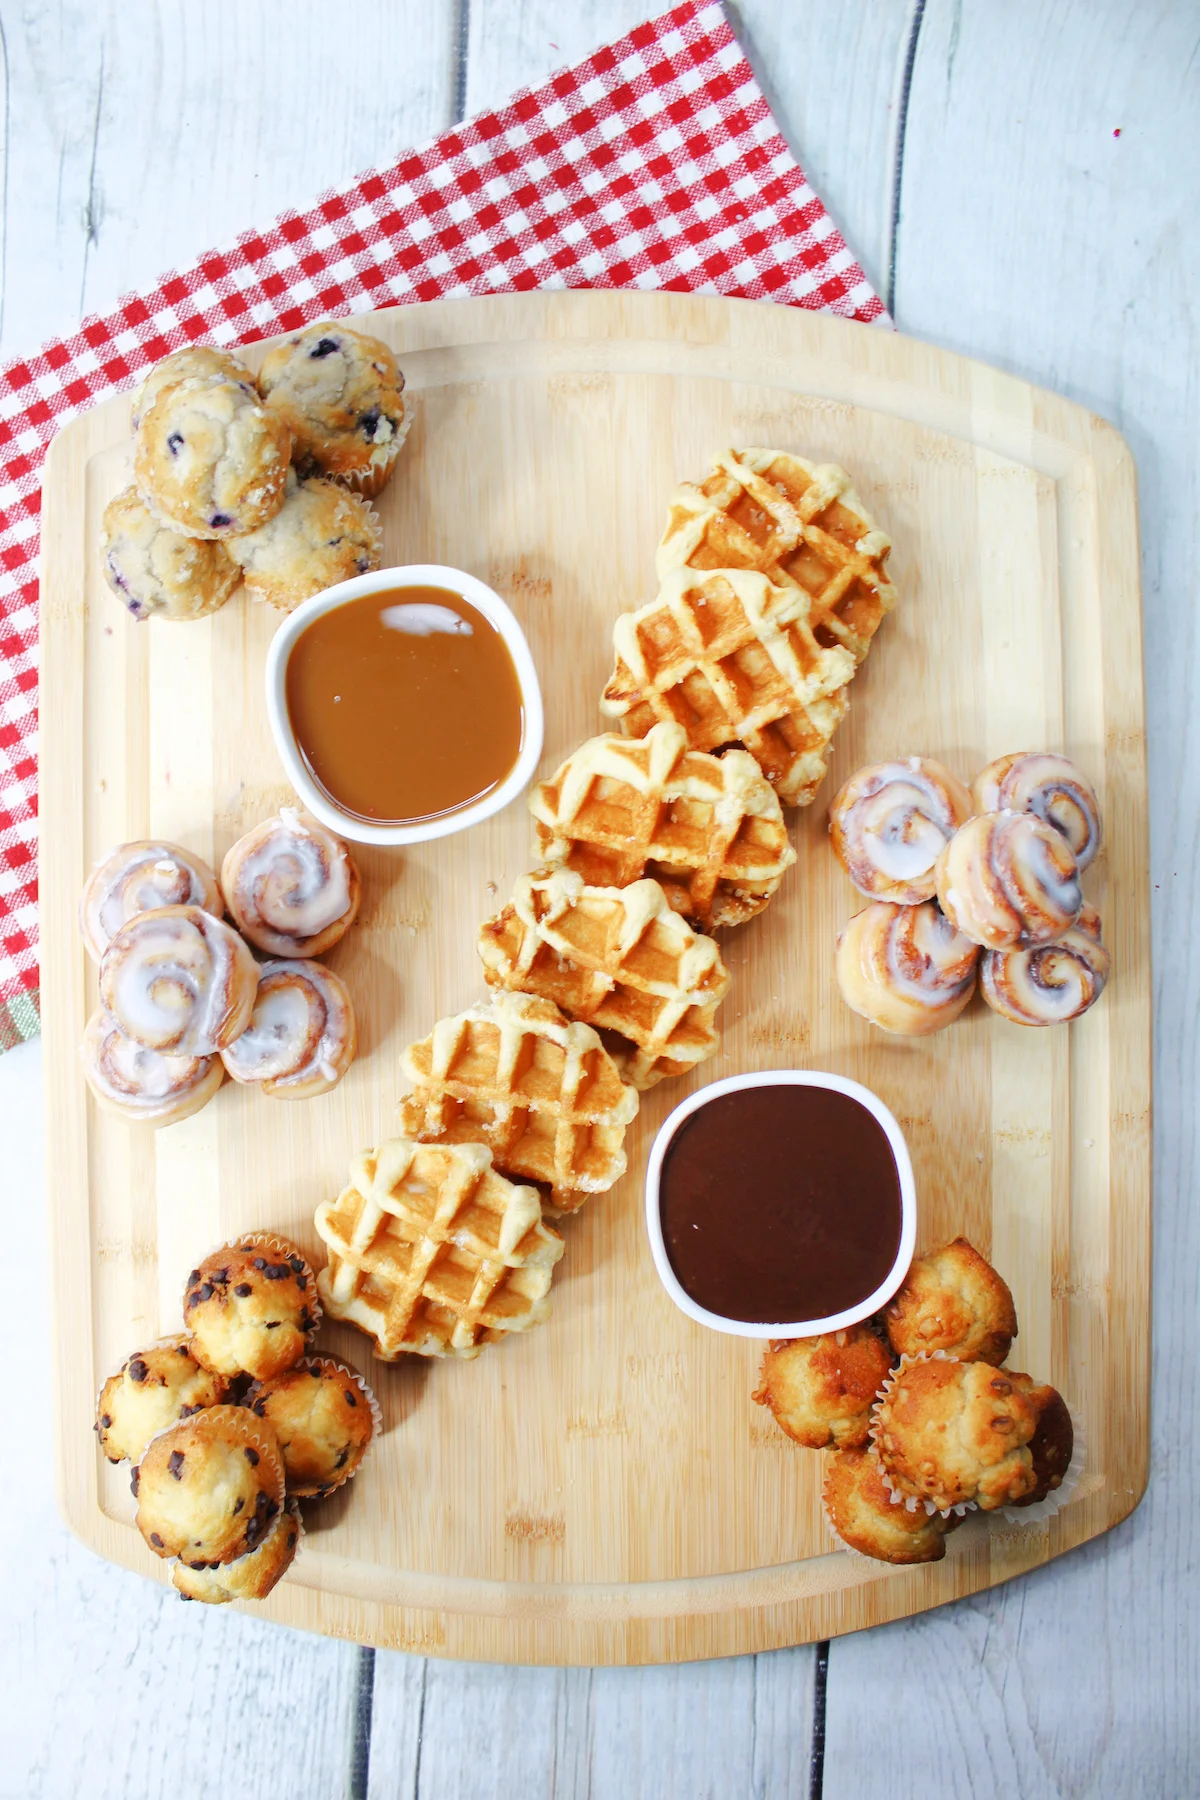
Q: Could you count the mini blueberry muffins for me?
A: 5